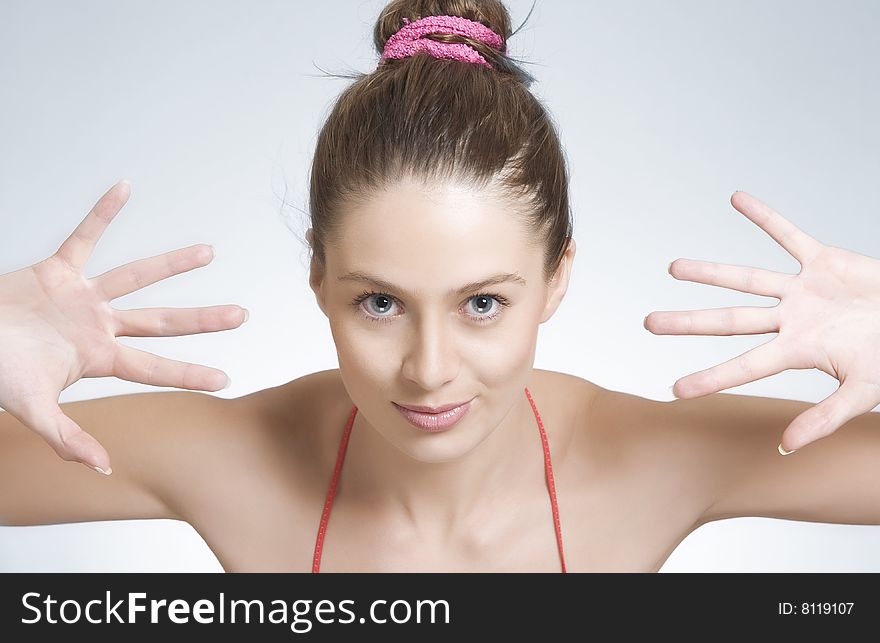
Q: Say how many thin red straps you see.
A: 2